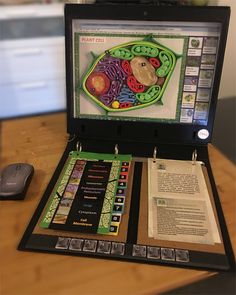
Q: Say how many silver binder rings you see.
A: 4